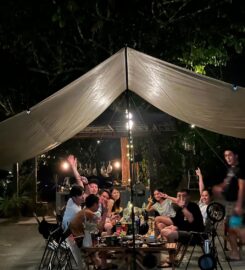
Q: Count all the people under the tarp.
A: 9